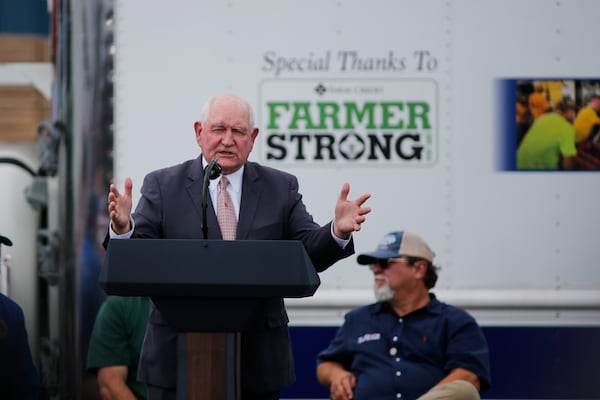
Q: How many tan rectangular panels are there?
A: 2